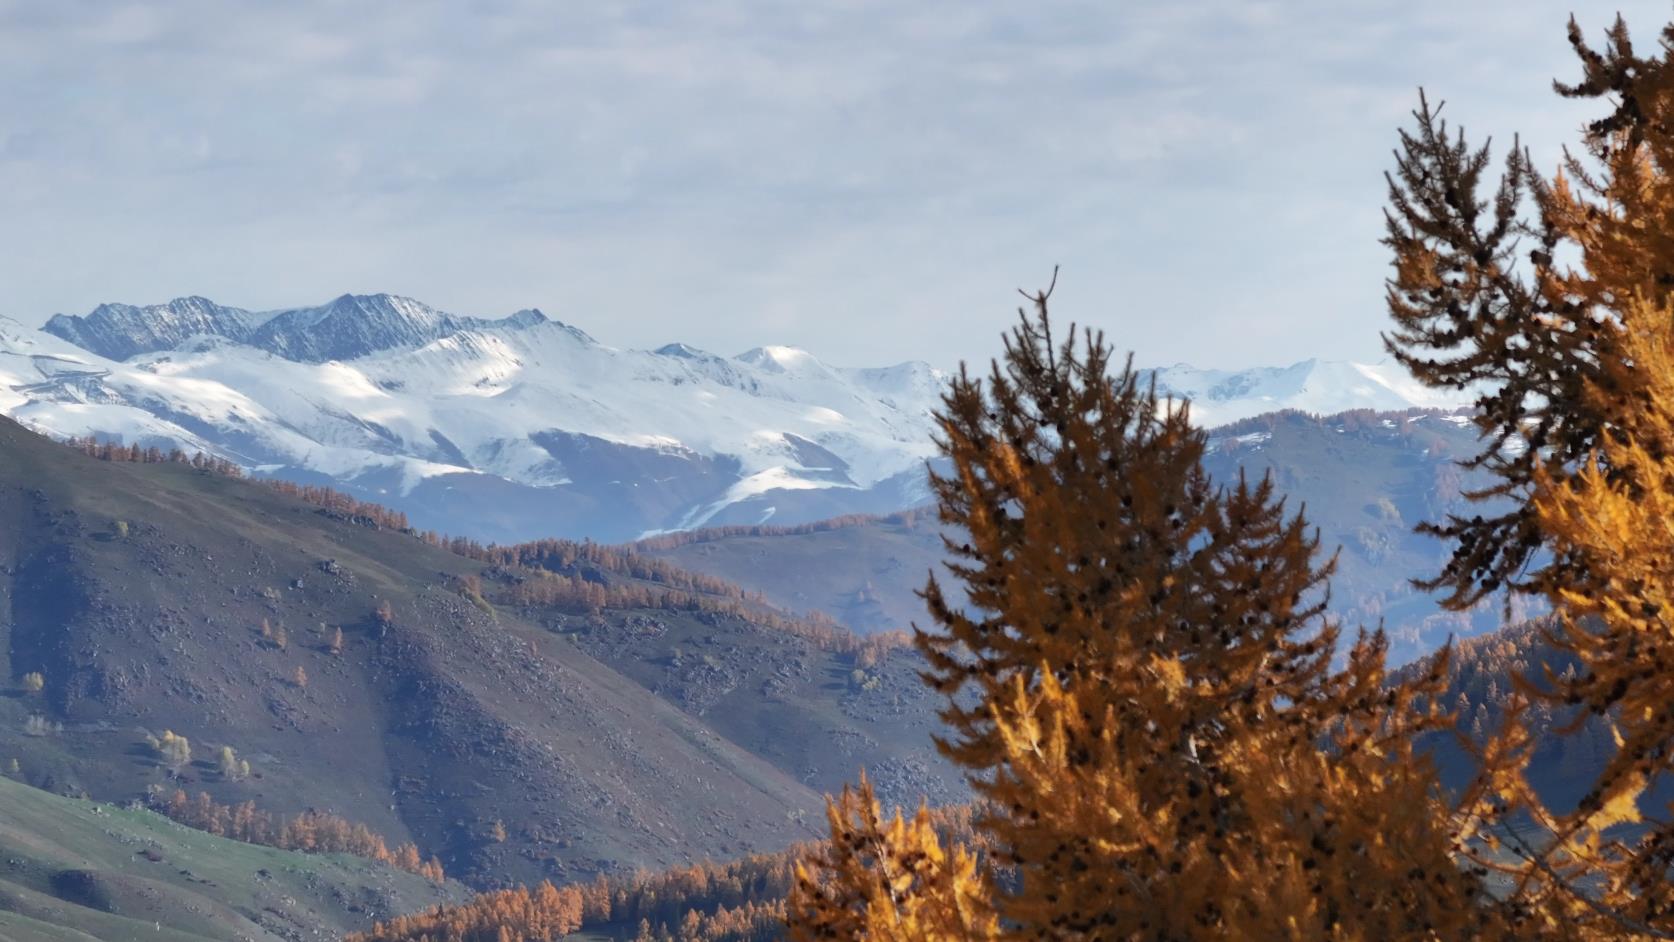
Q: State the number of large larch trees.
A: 2